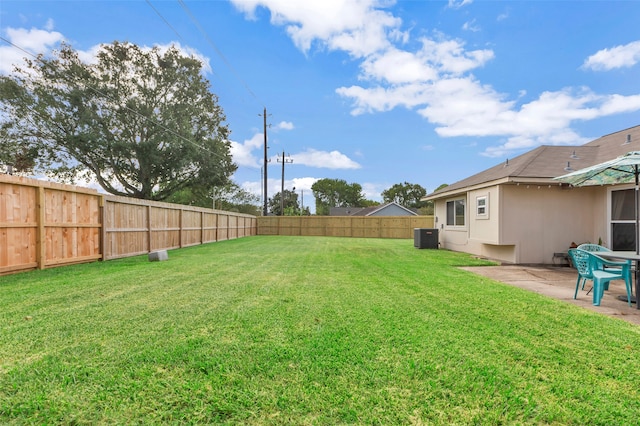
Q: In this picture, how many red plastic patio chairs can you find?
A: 0